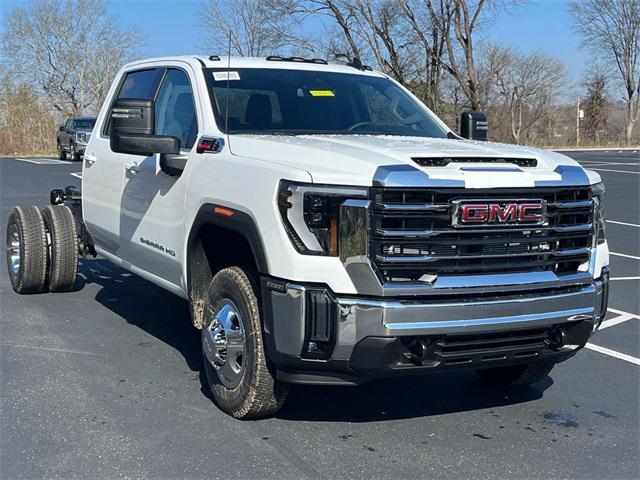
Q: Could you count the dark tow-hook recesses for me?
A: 2